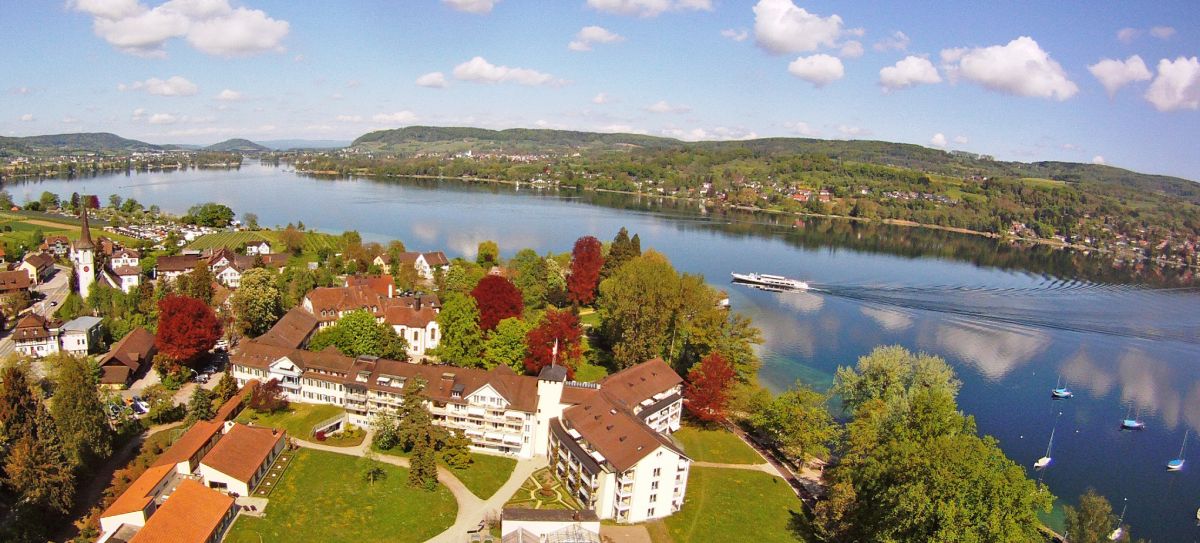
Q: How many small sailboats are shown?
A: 5